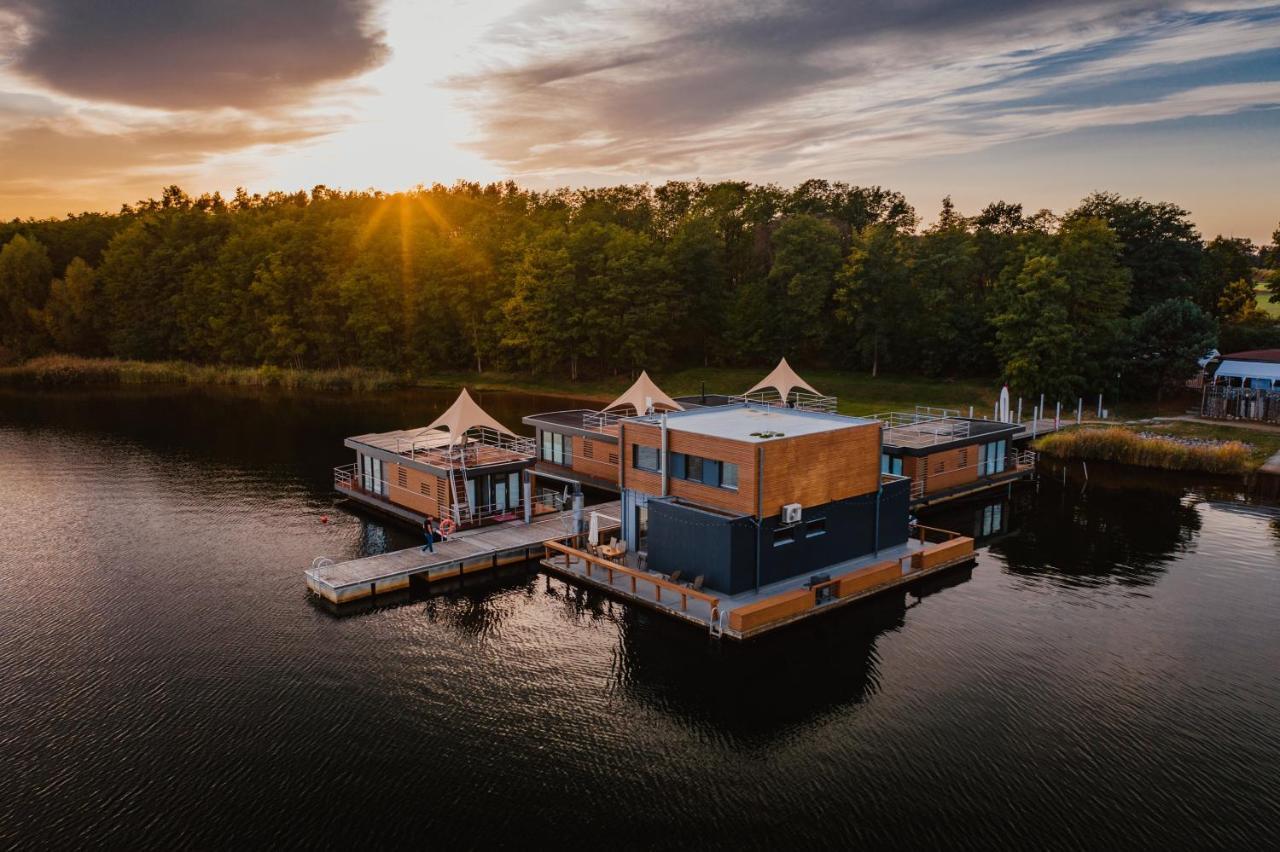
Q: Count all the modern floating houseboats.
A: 5